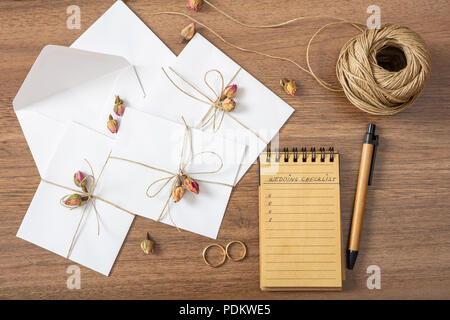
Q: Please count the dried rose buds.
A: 12